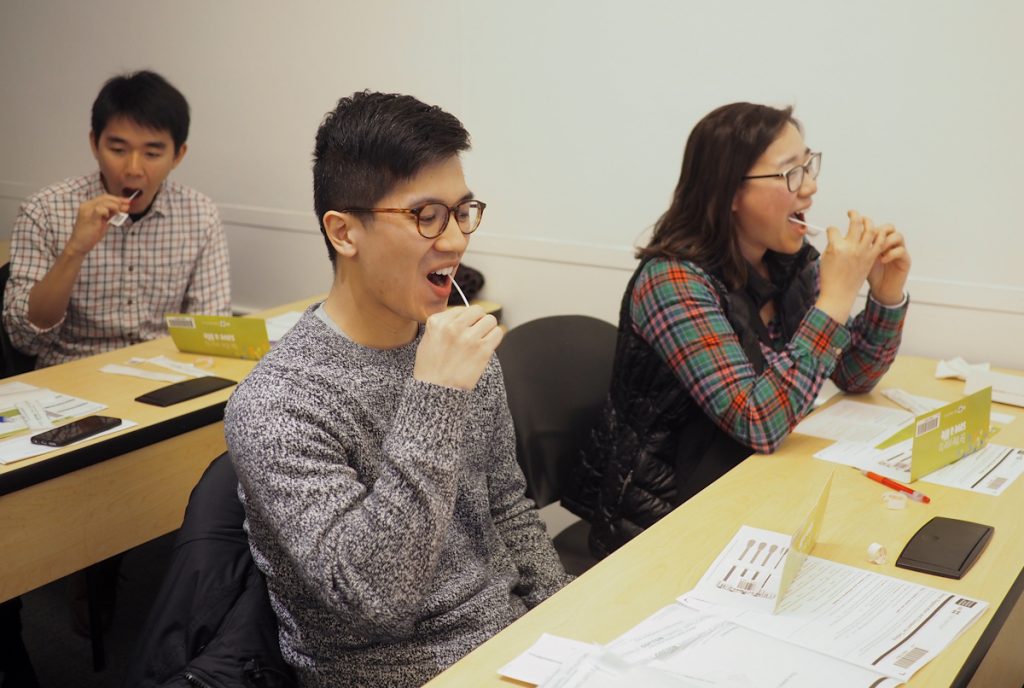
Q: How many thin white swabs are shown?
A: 3